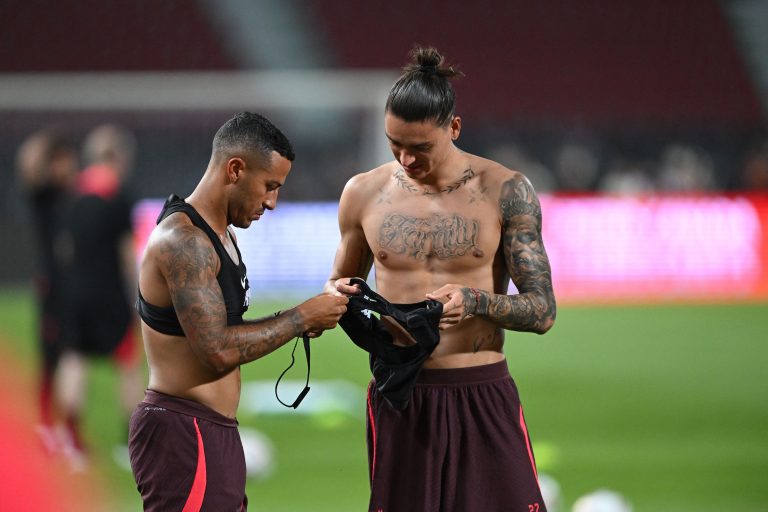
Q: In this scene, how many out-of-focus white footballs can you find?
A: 3